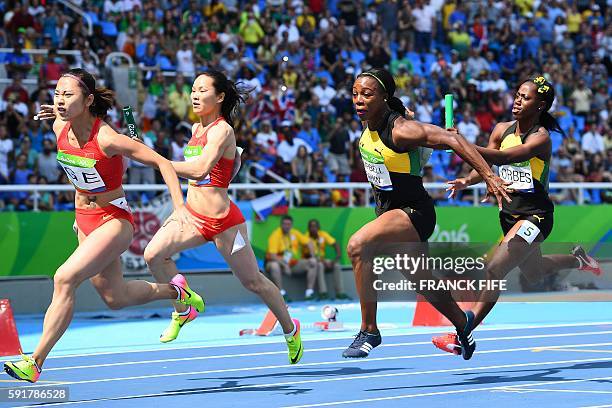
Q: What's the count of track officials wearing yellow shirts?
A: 2